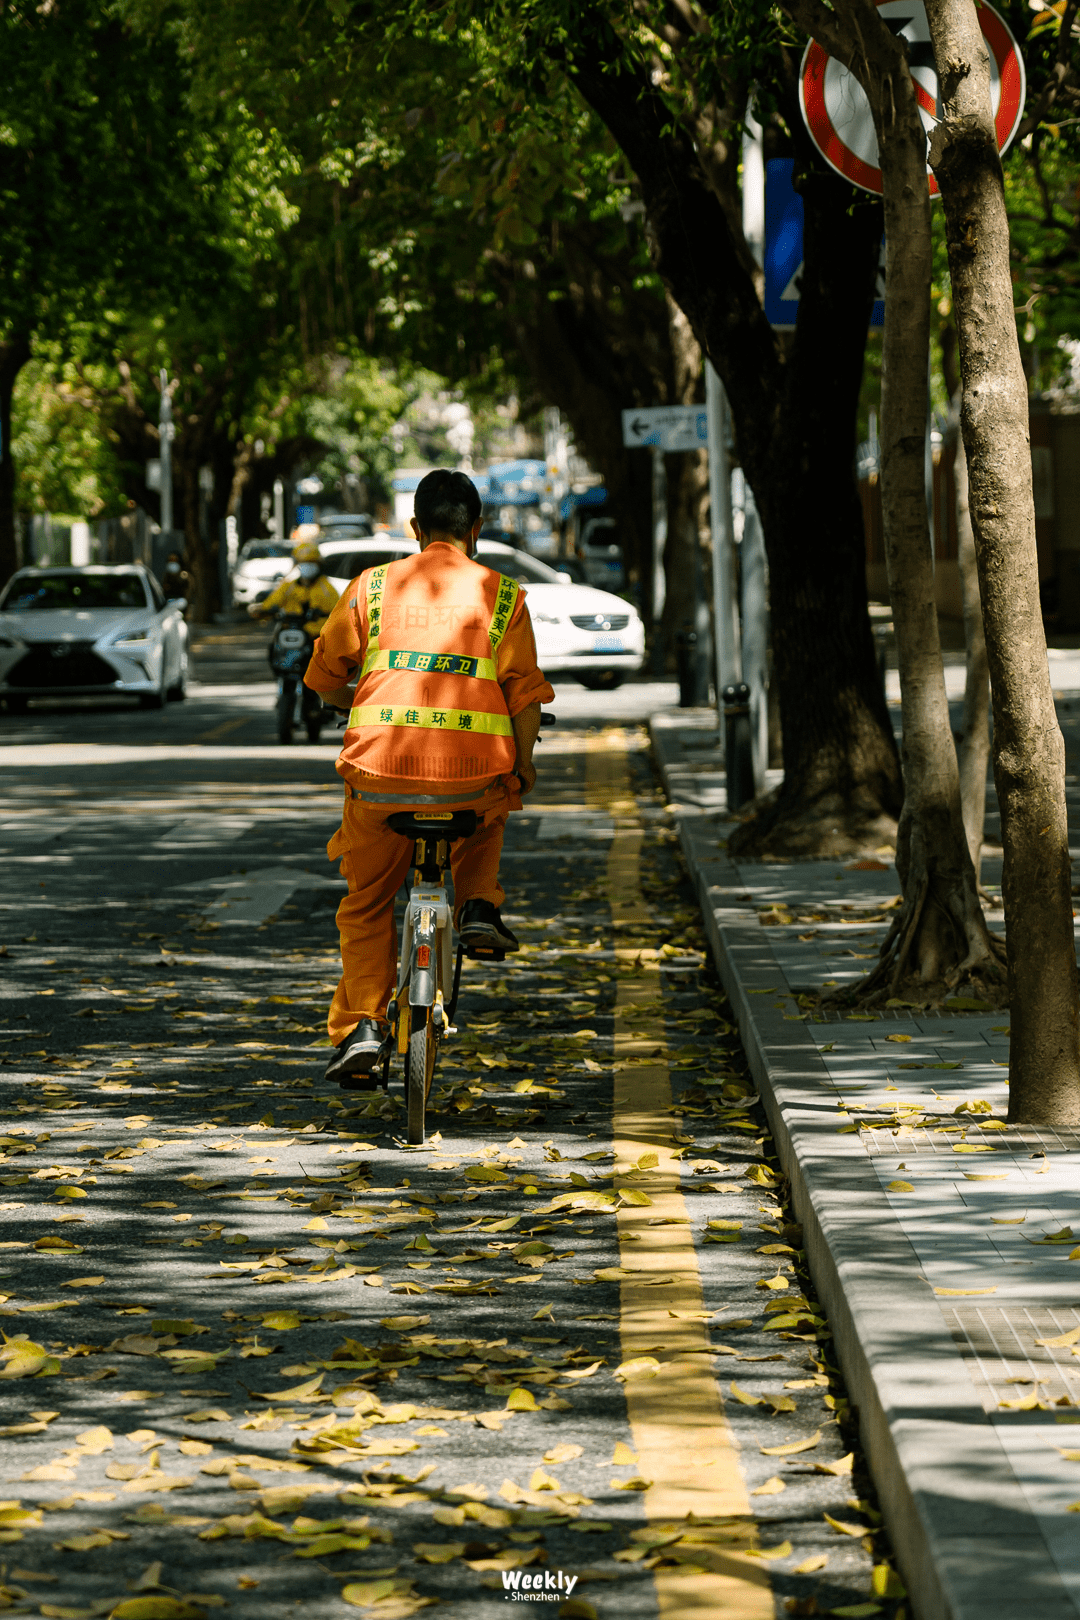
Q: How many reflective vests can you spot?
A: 1